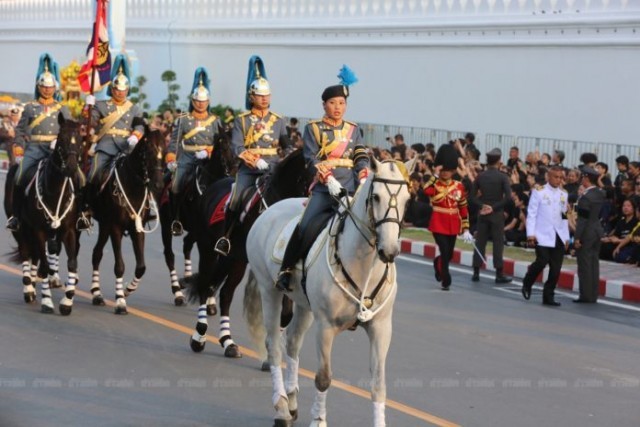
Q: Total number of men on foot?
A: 4